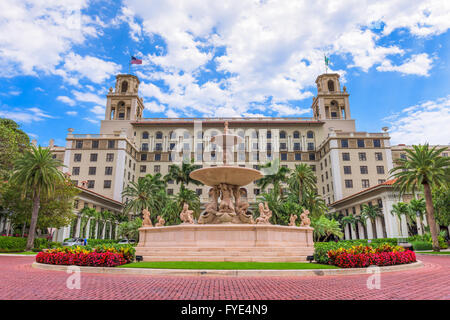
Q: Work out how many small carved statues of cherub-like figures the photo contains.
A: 6